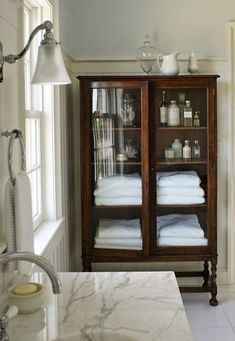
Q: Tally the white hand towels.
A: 1